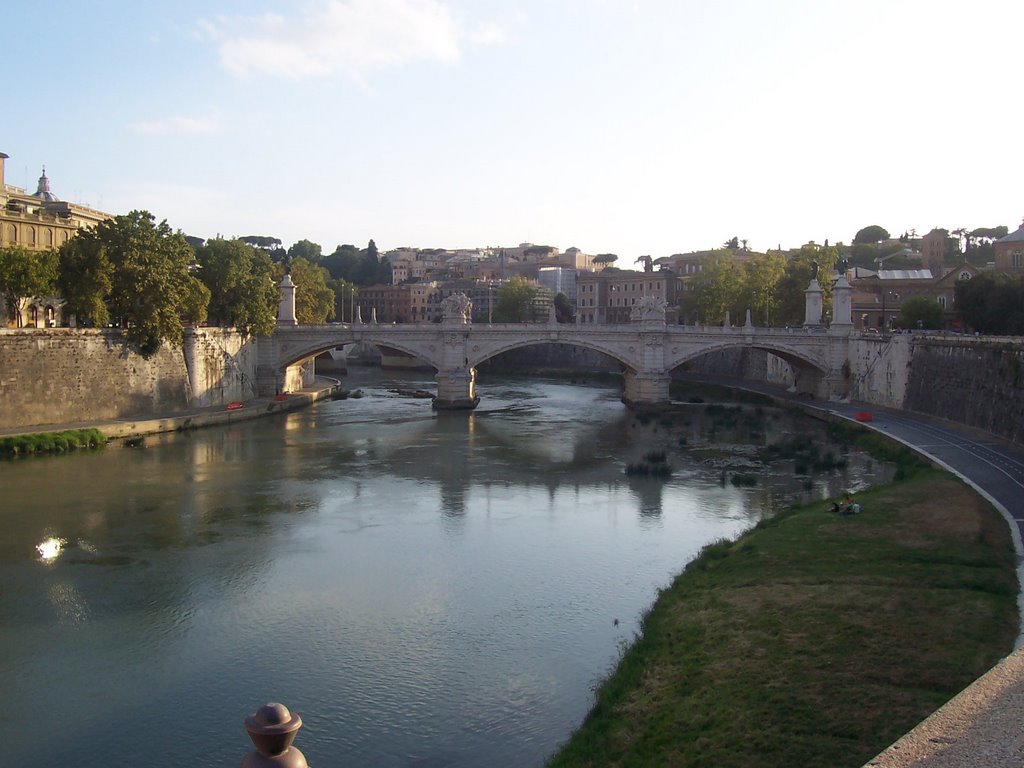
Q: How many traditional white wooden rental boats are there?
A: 0